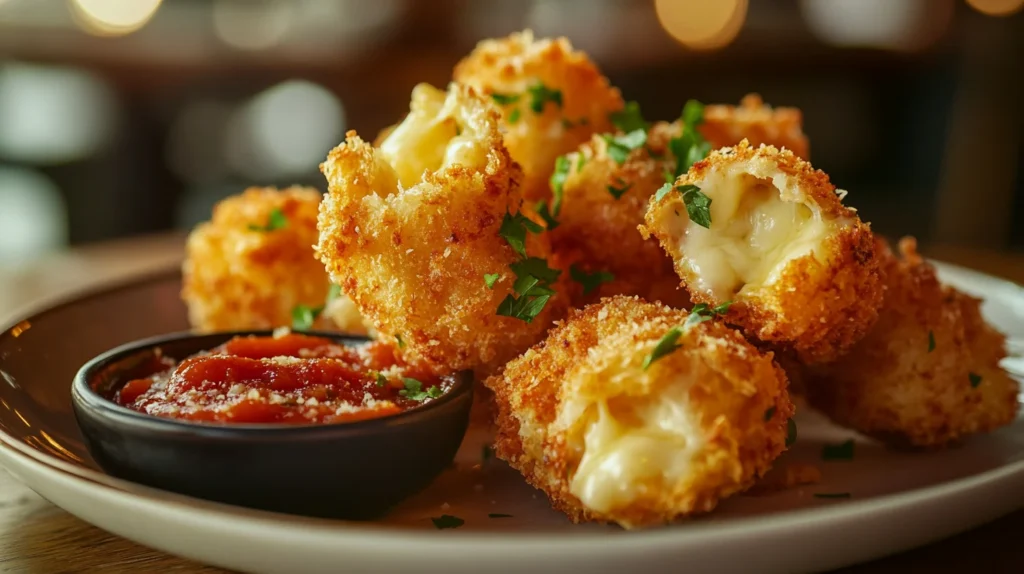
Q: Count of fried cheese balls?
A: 8